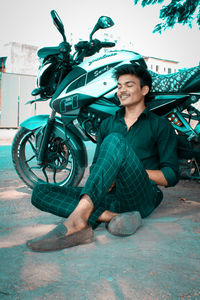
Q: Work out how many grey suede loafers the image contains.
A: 2